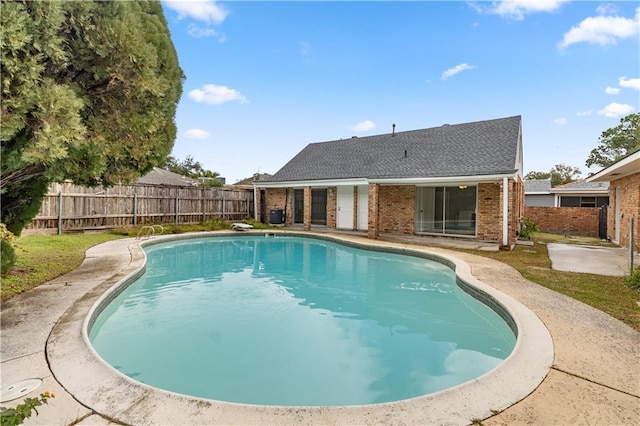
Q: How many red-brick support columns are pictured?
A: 4